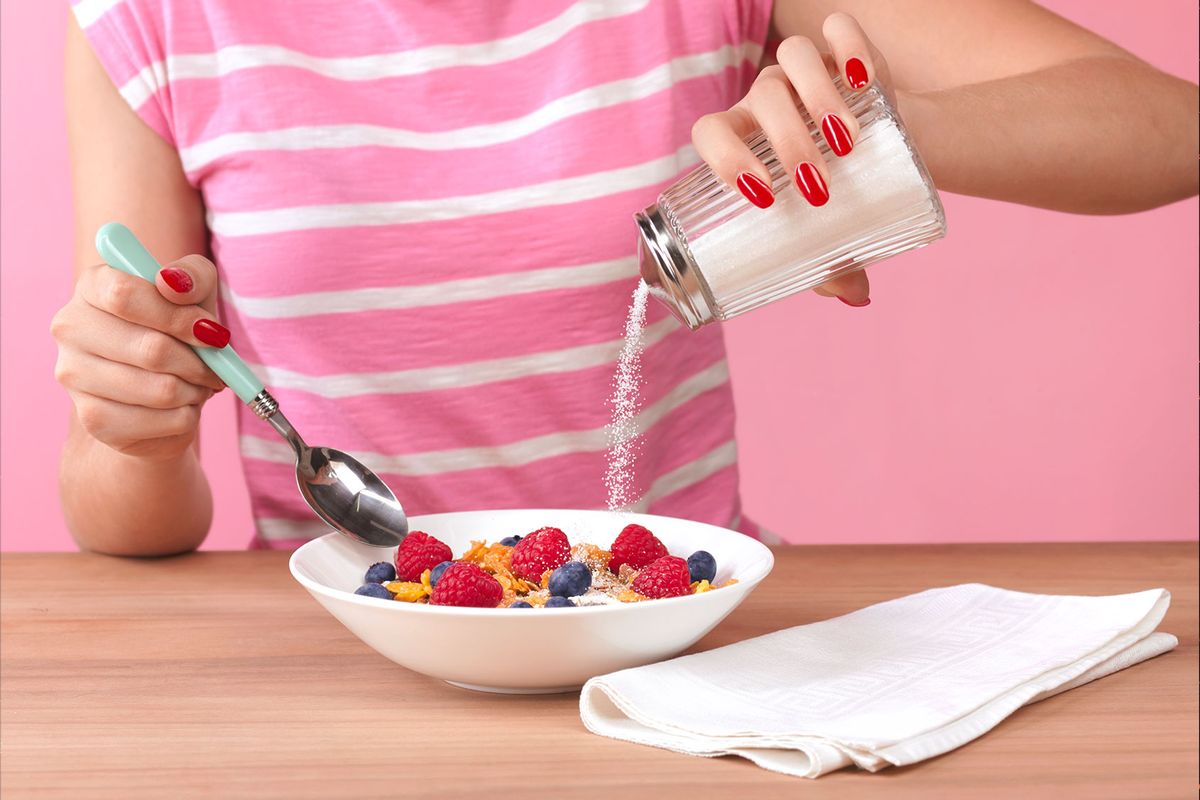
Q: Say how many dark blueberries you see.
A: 8